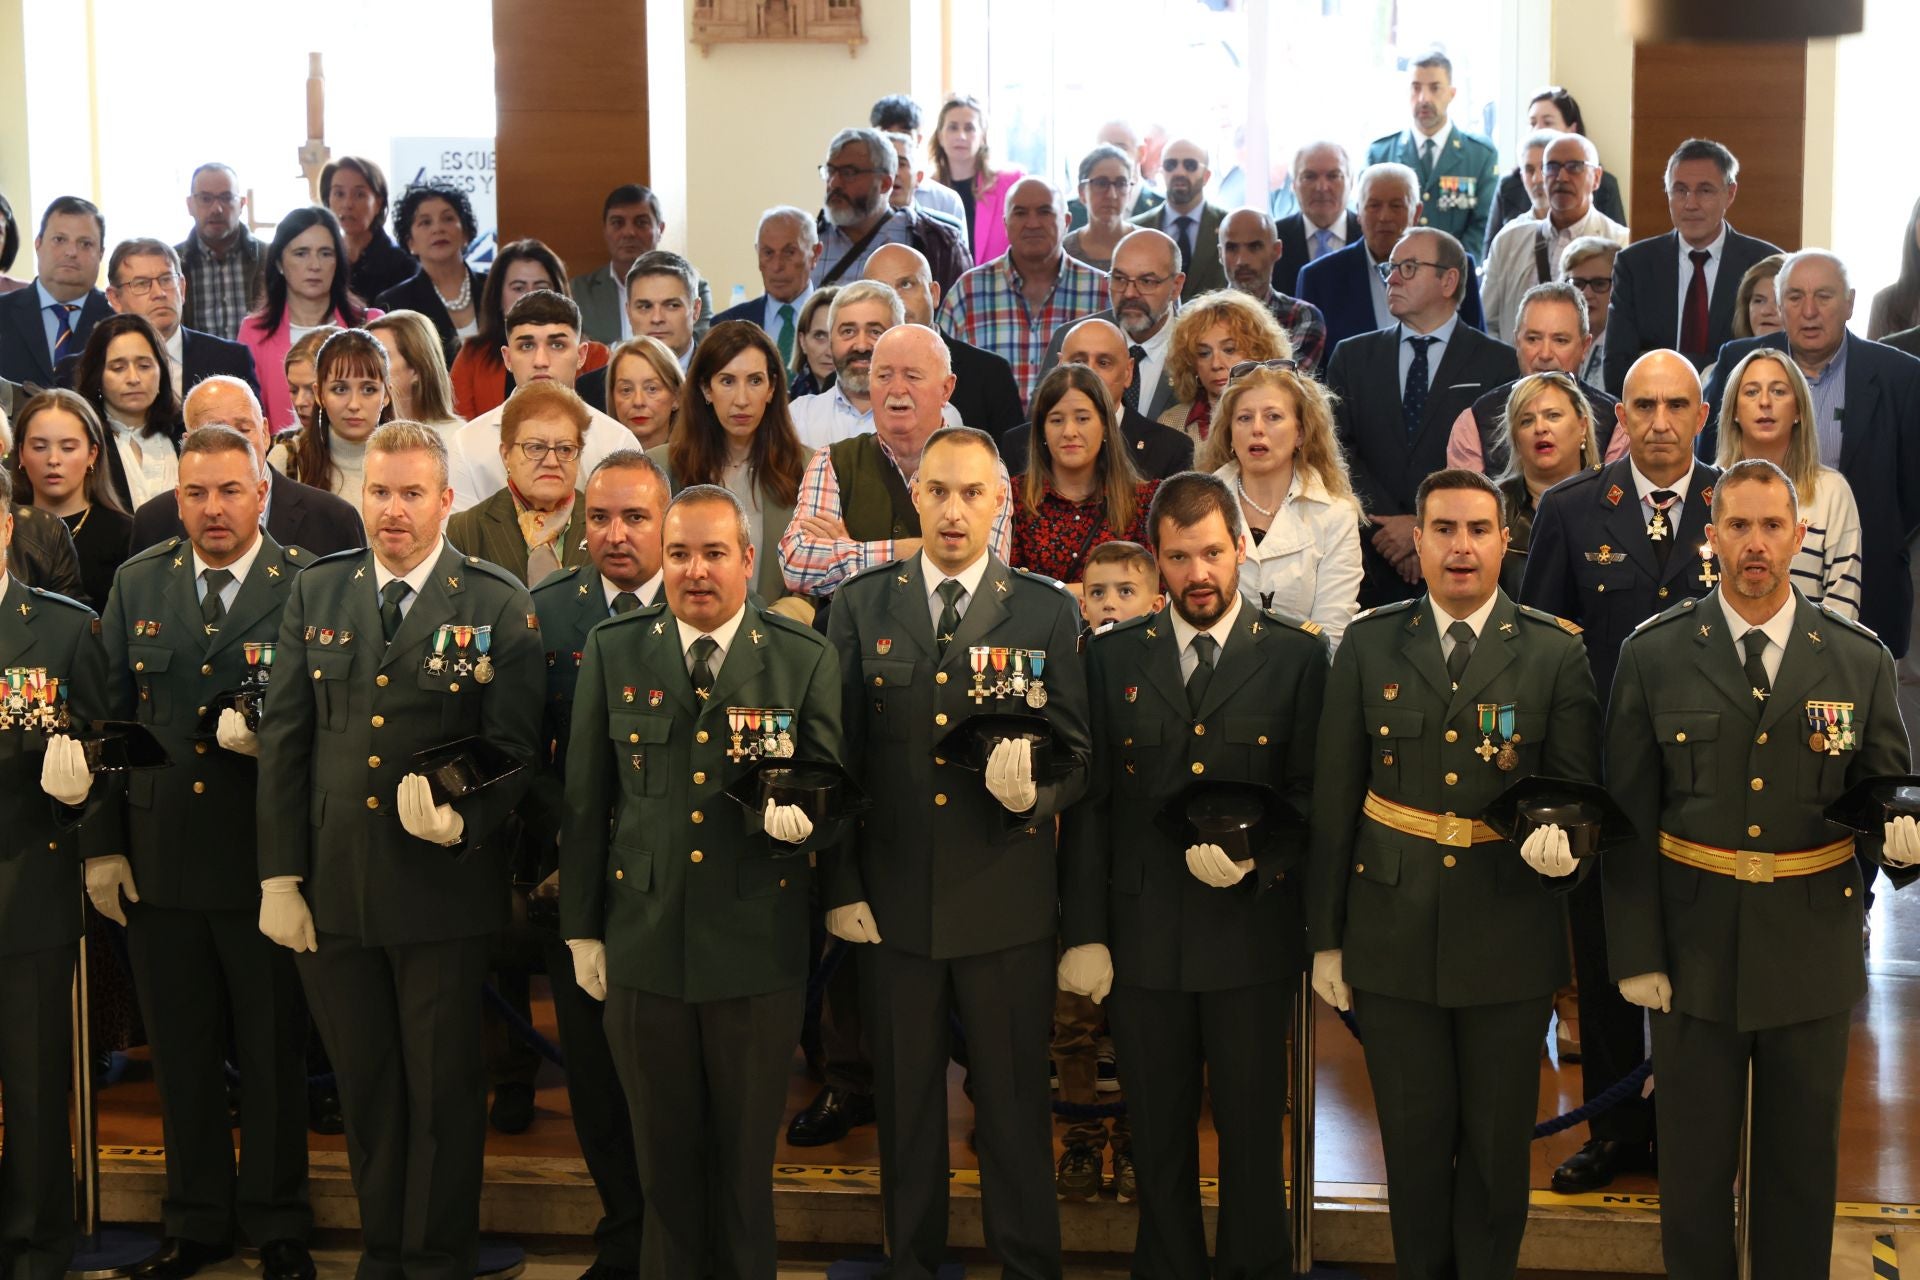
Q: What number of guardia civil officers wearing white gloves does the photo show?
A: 8